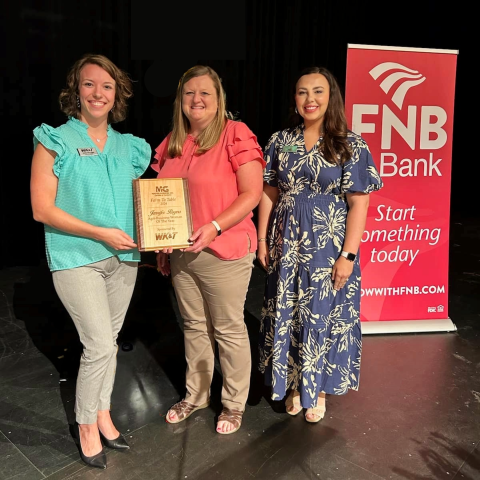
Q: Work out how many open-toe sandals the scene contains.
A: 4